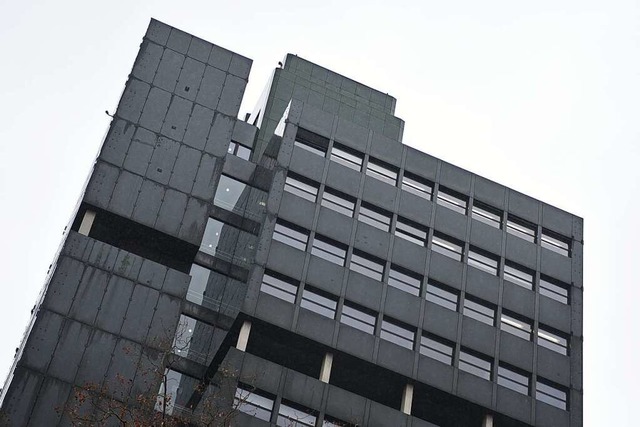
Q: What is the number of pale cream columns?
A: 5